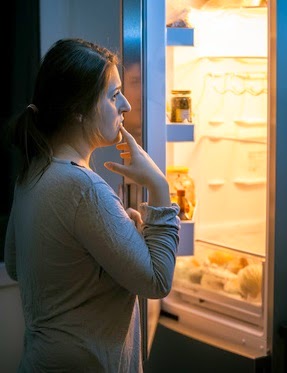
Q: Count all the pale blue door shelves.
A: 3